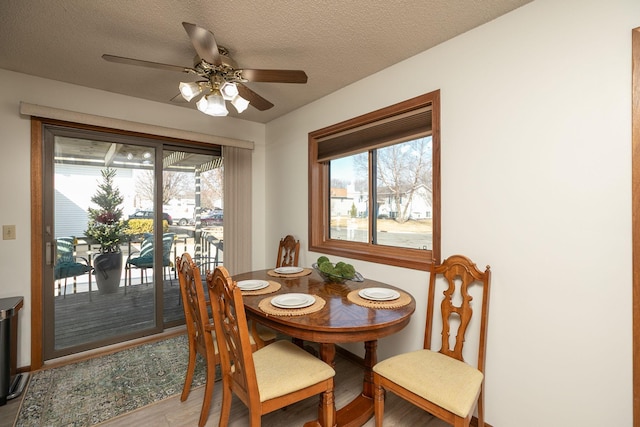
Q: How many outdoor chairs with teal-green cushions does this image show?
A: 2